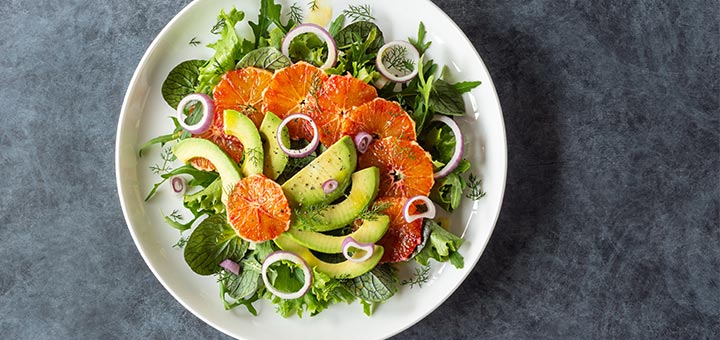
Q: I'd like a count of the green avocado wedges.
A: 7